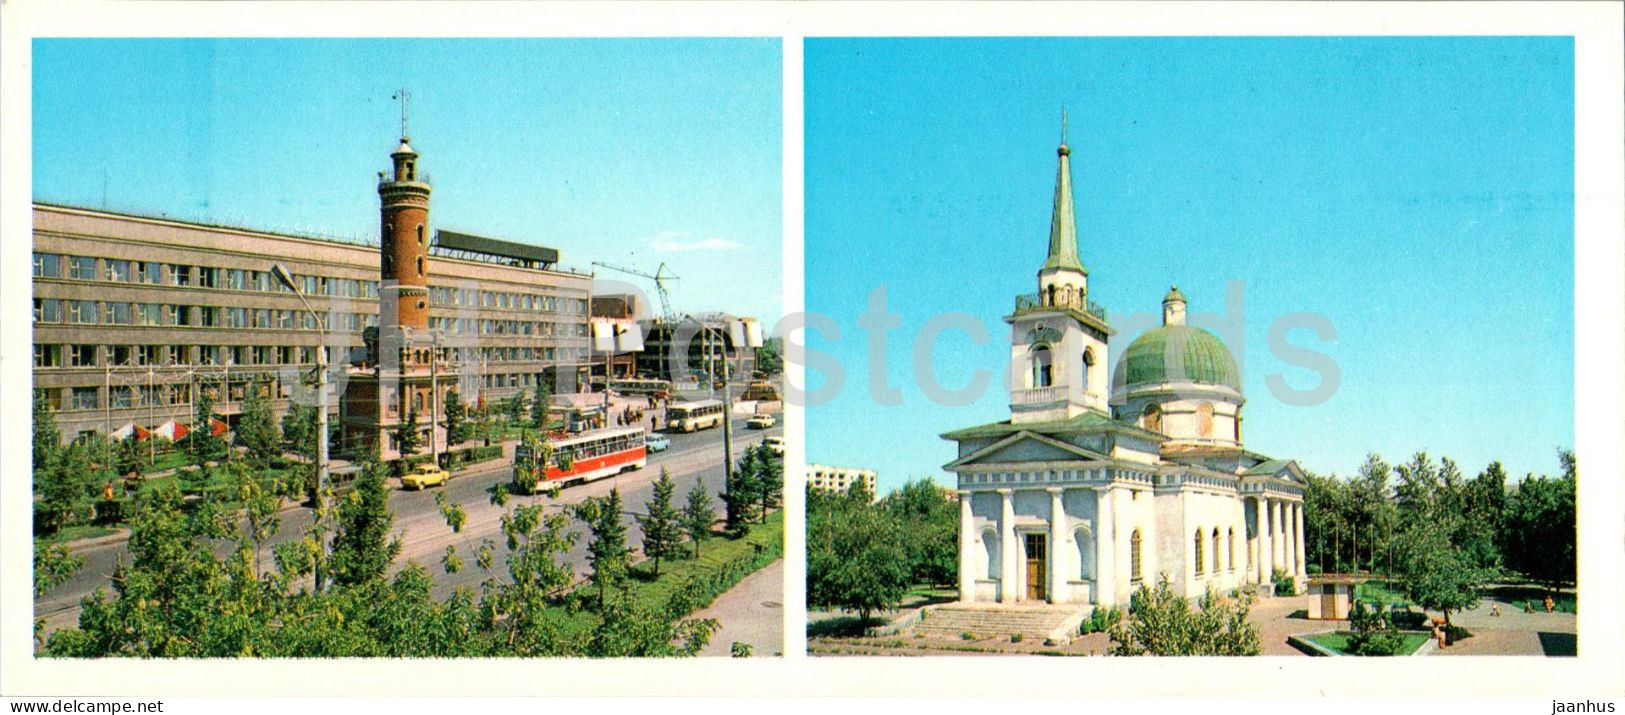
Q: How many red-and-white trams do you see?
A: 1